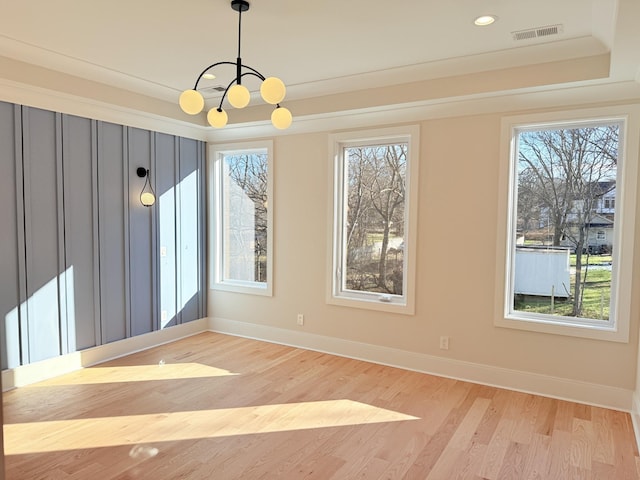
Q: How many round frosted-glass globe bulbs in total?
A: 6